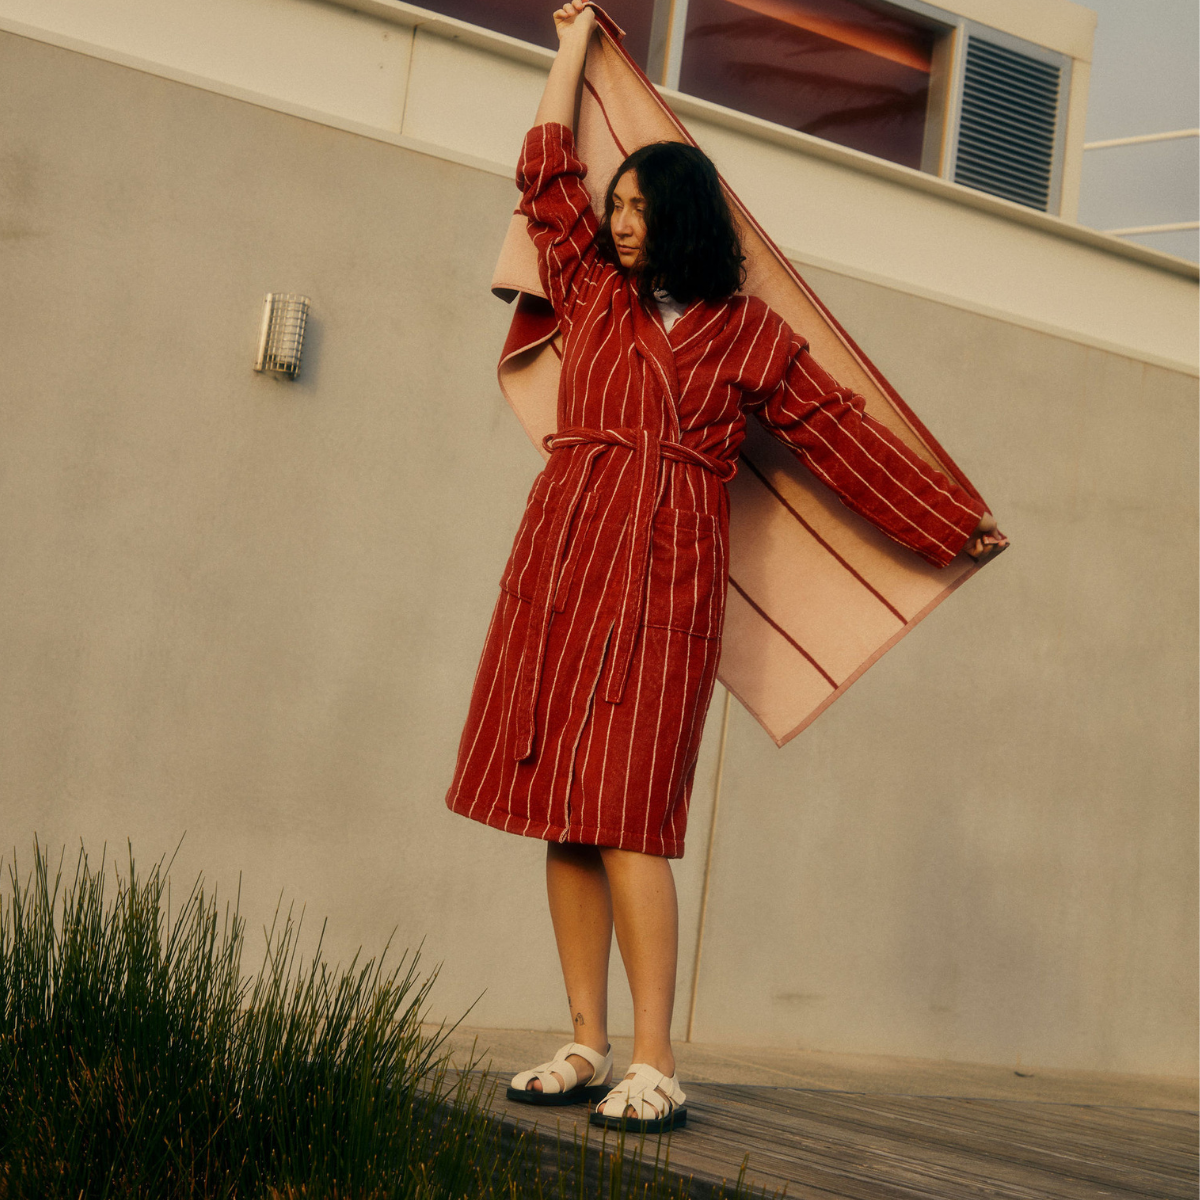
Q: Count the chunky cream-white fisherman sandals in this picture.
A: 2